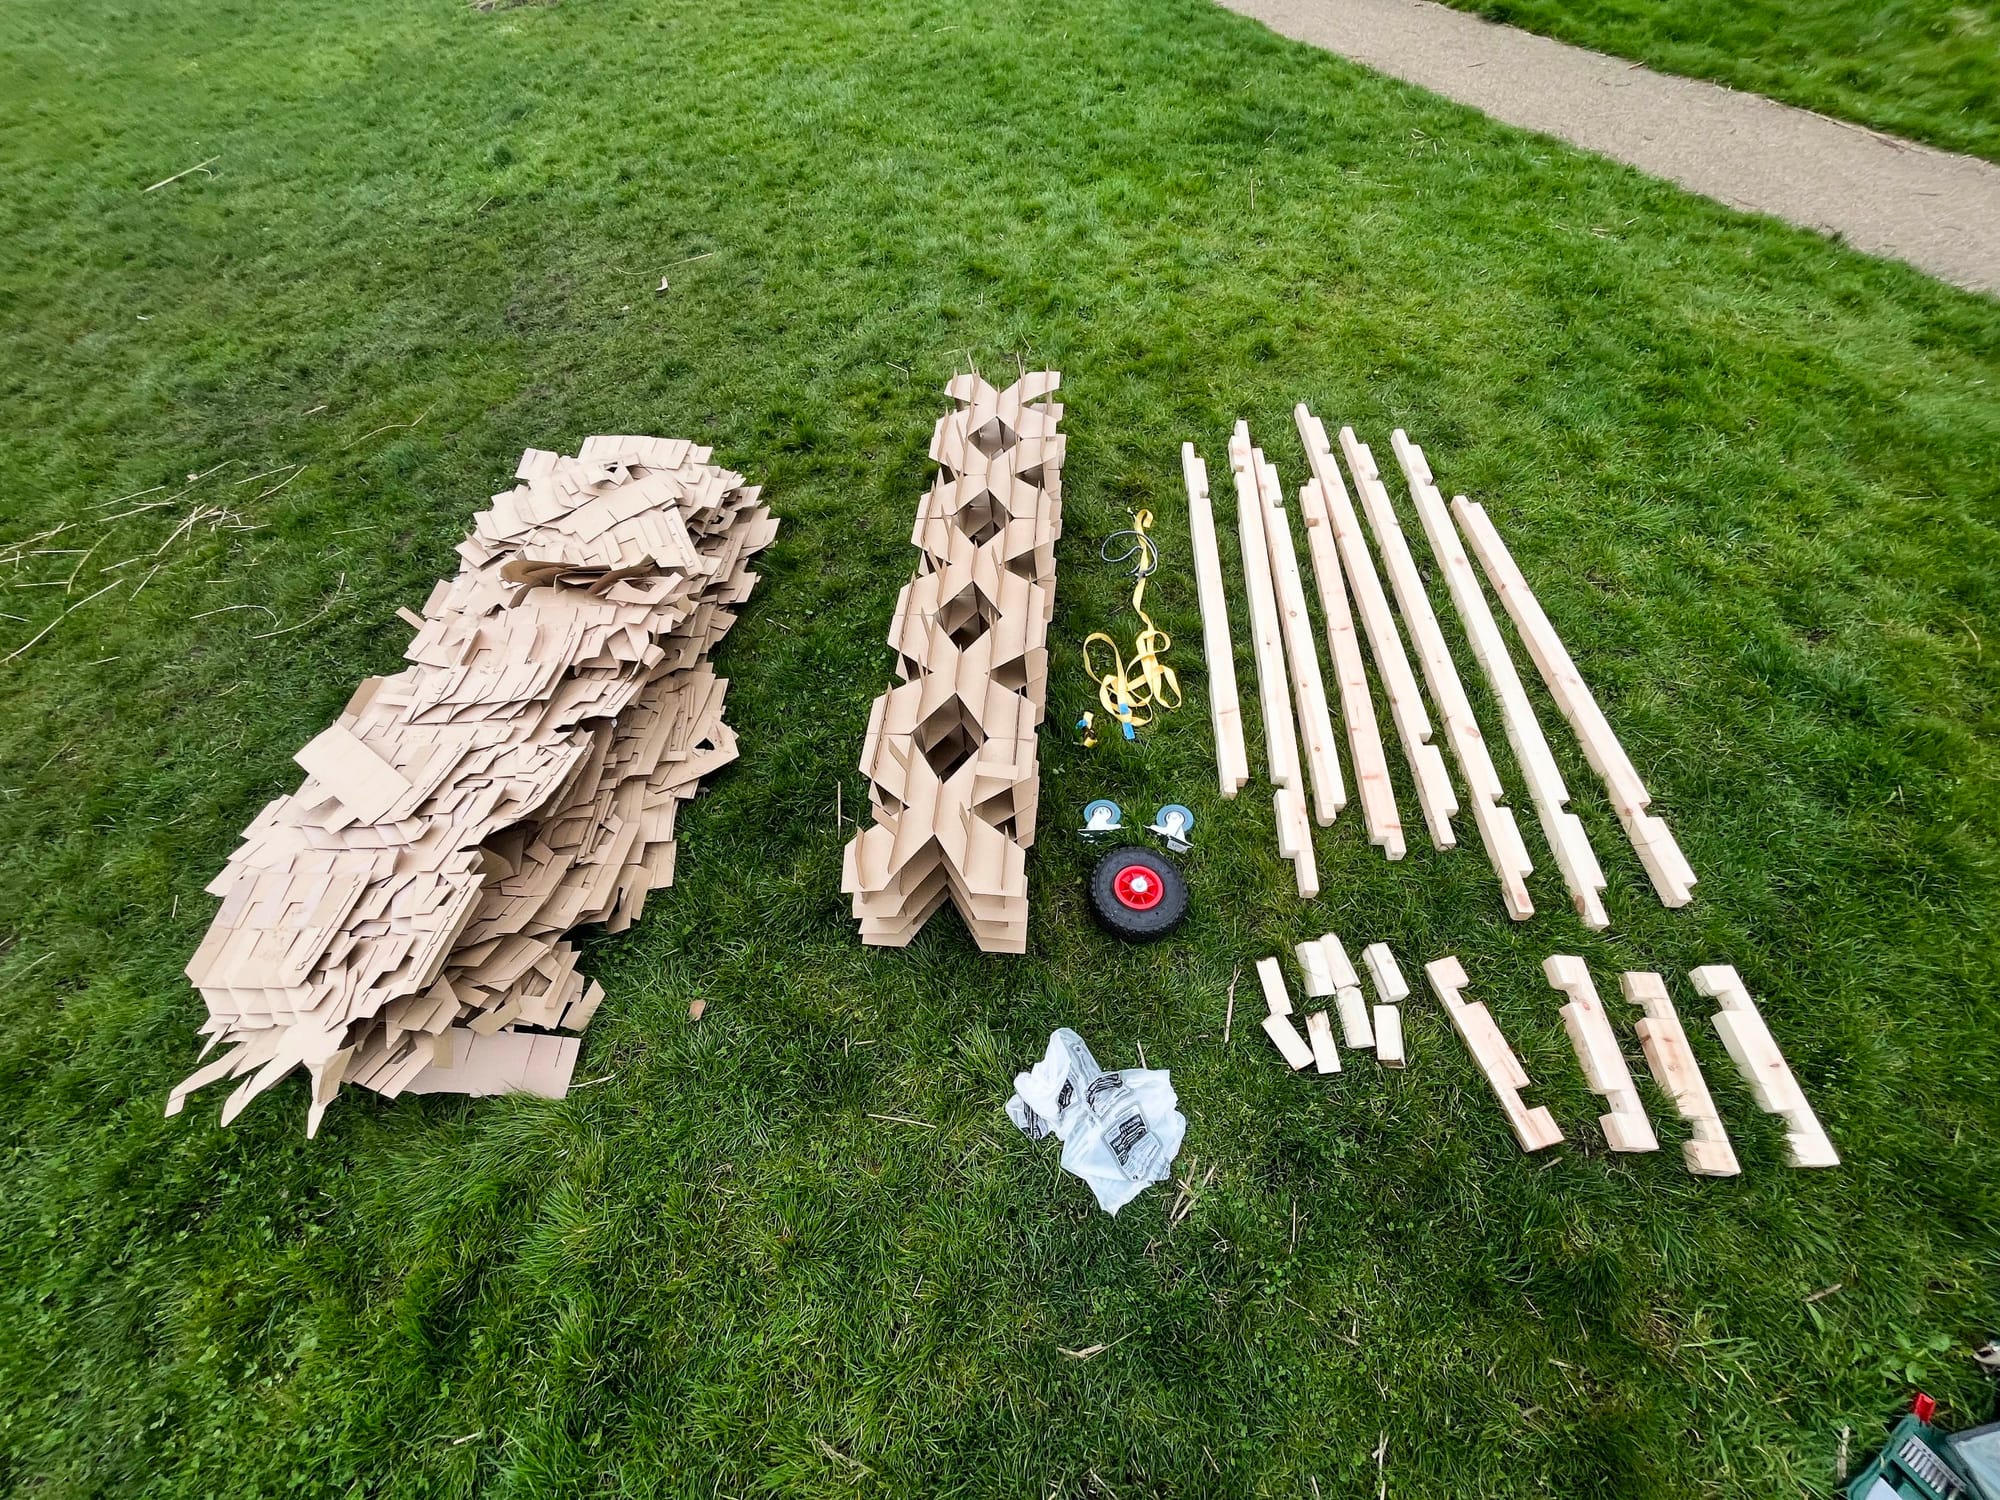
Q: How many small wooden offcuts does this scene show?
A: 8